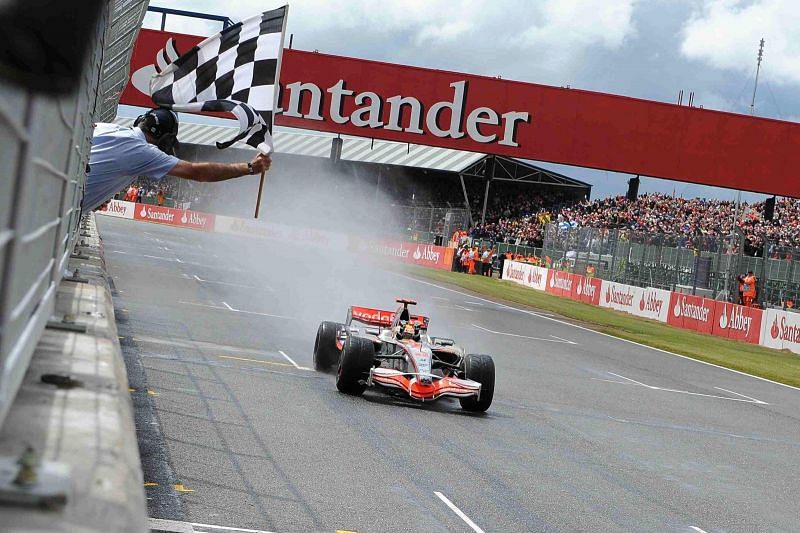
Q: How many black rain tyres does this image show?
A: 3